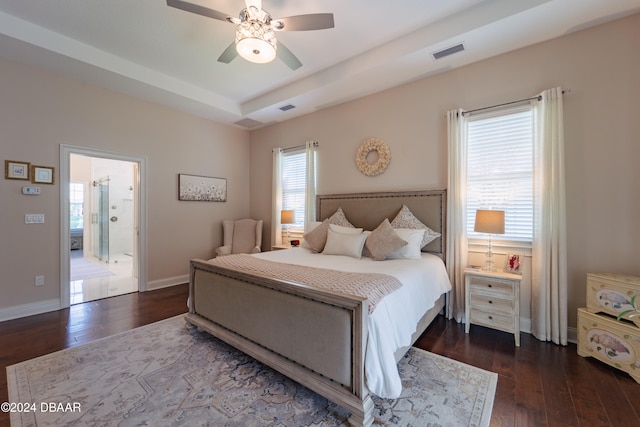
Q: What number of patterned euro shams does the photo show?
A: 2